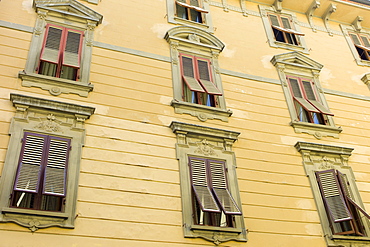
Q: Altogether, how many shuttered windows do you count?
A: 9